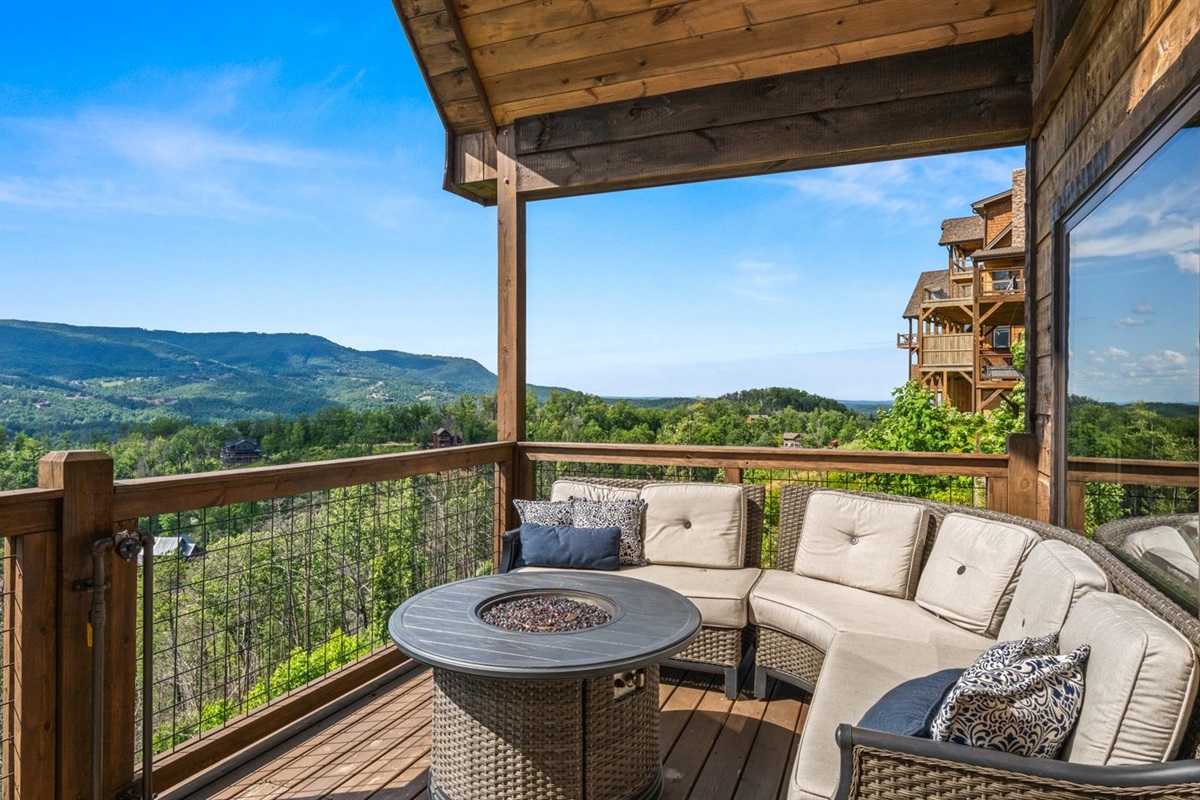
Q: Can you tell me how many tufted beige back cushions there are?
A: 6